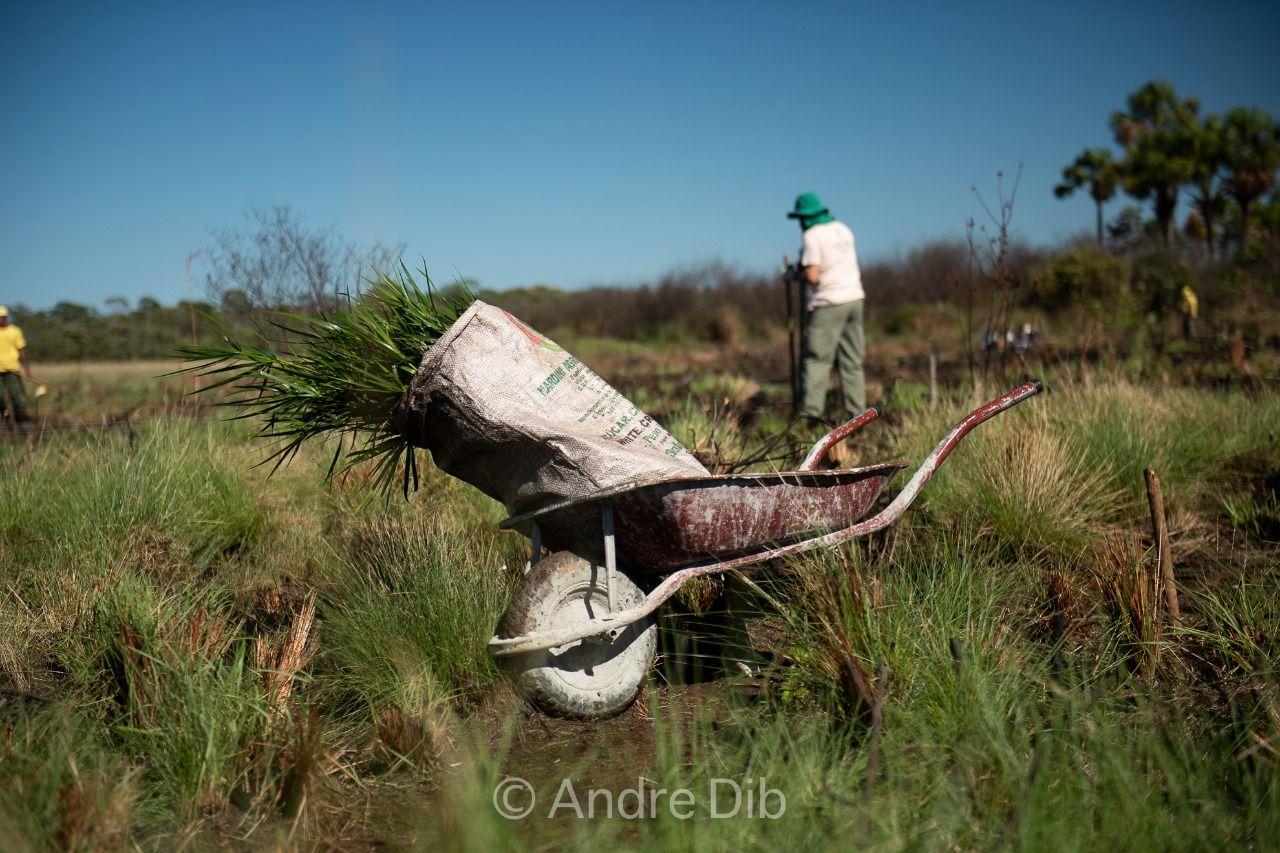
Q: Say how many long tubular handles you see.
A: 2